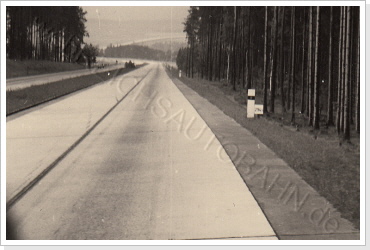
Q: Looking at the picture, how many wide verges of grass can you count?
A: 3